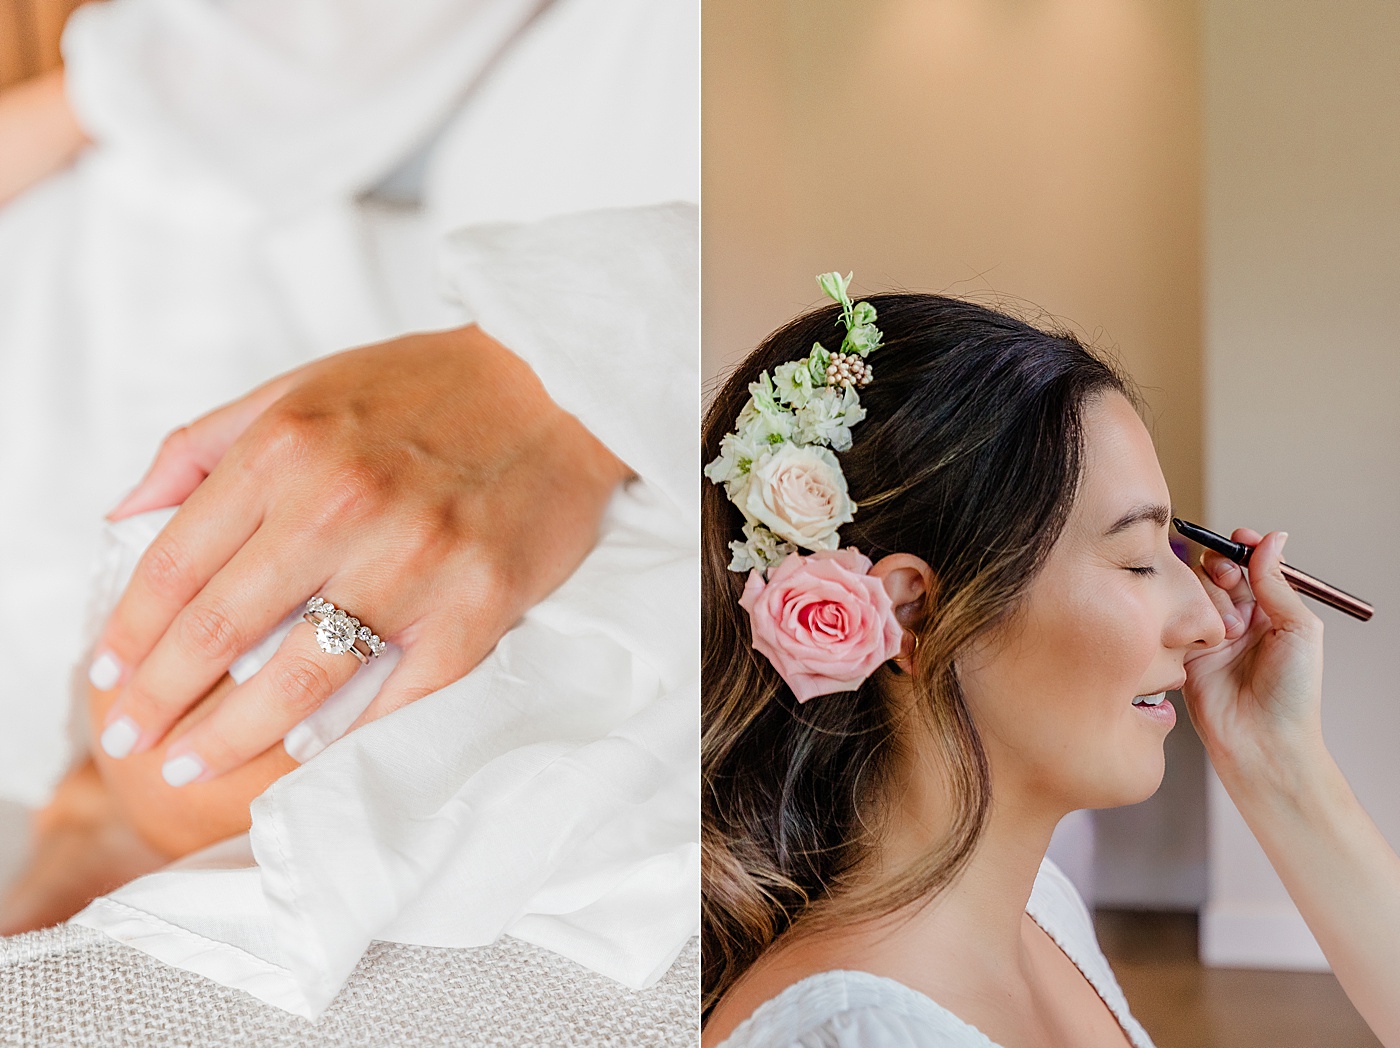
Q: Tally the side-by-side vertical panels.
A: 2